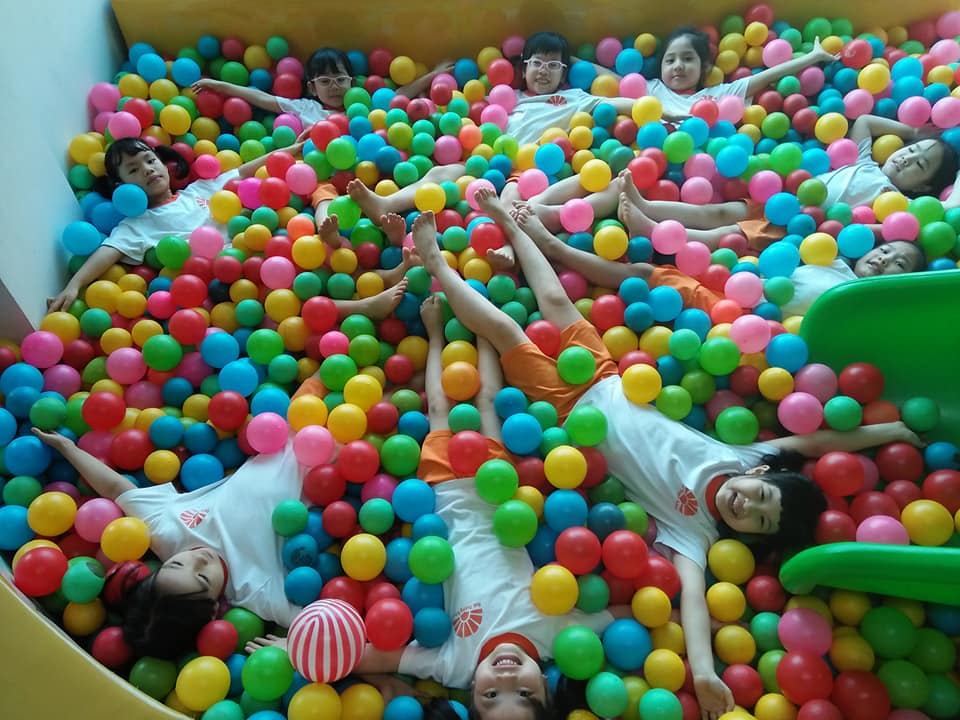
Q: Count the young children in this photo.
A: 9